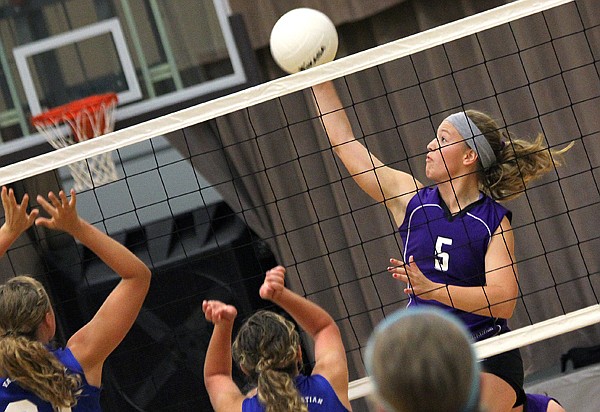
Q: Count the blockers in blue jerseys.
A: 2